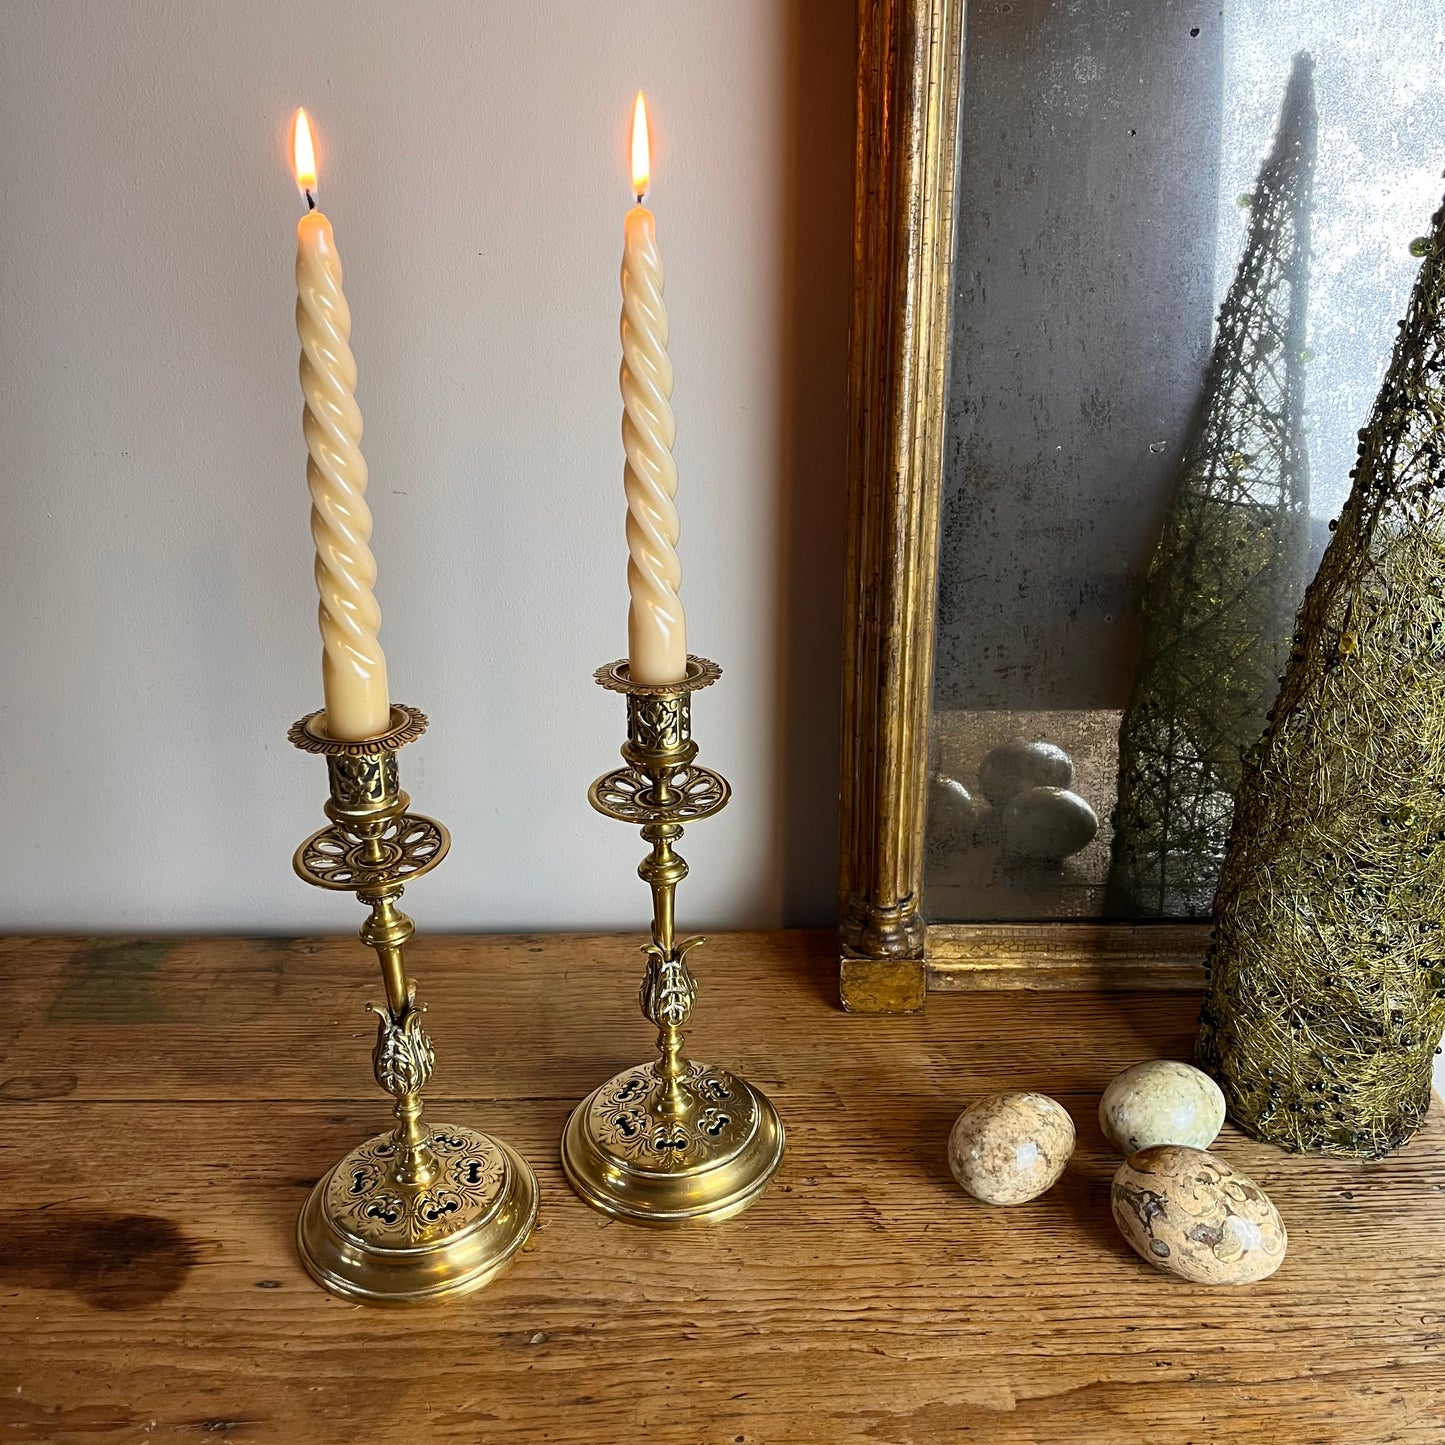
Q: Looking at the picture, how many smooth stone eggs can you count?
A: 3